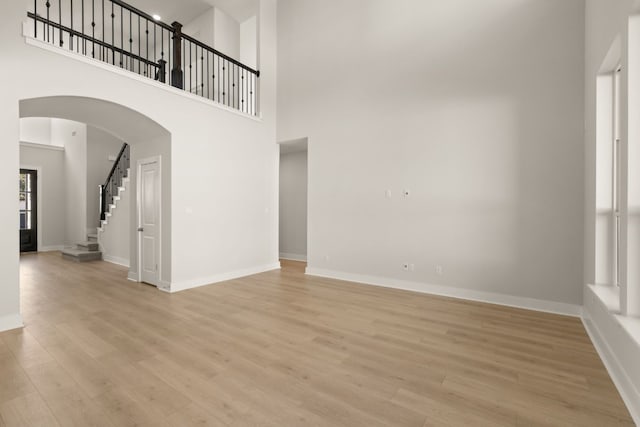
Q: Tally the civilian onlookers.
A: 0